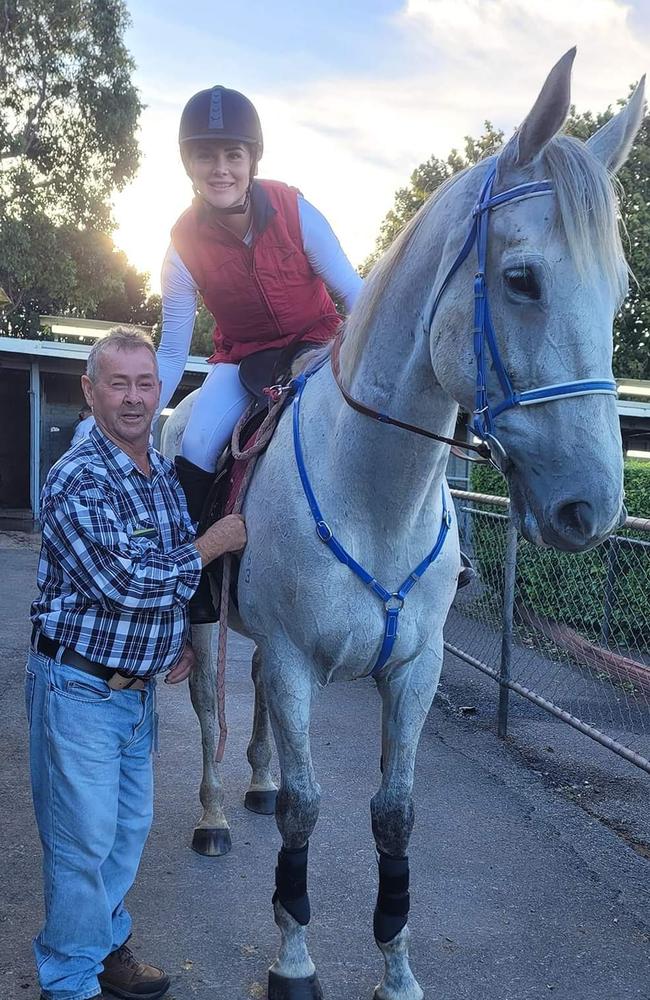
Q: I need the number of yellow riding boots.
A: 0